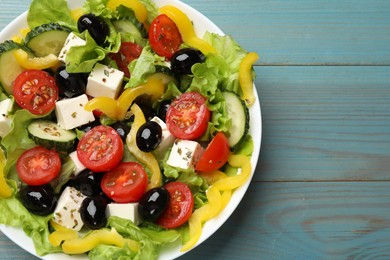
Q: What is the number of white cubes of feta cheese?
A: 9